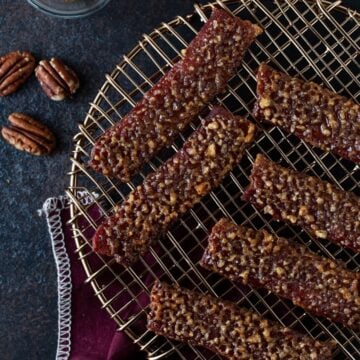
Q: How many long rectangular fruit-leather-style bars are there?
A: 6